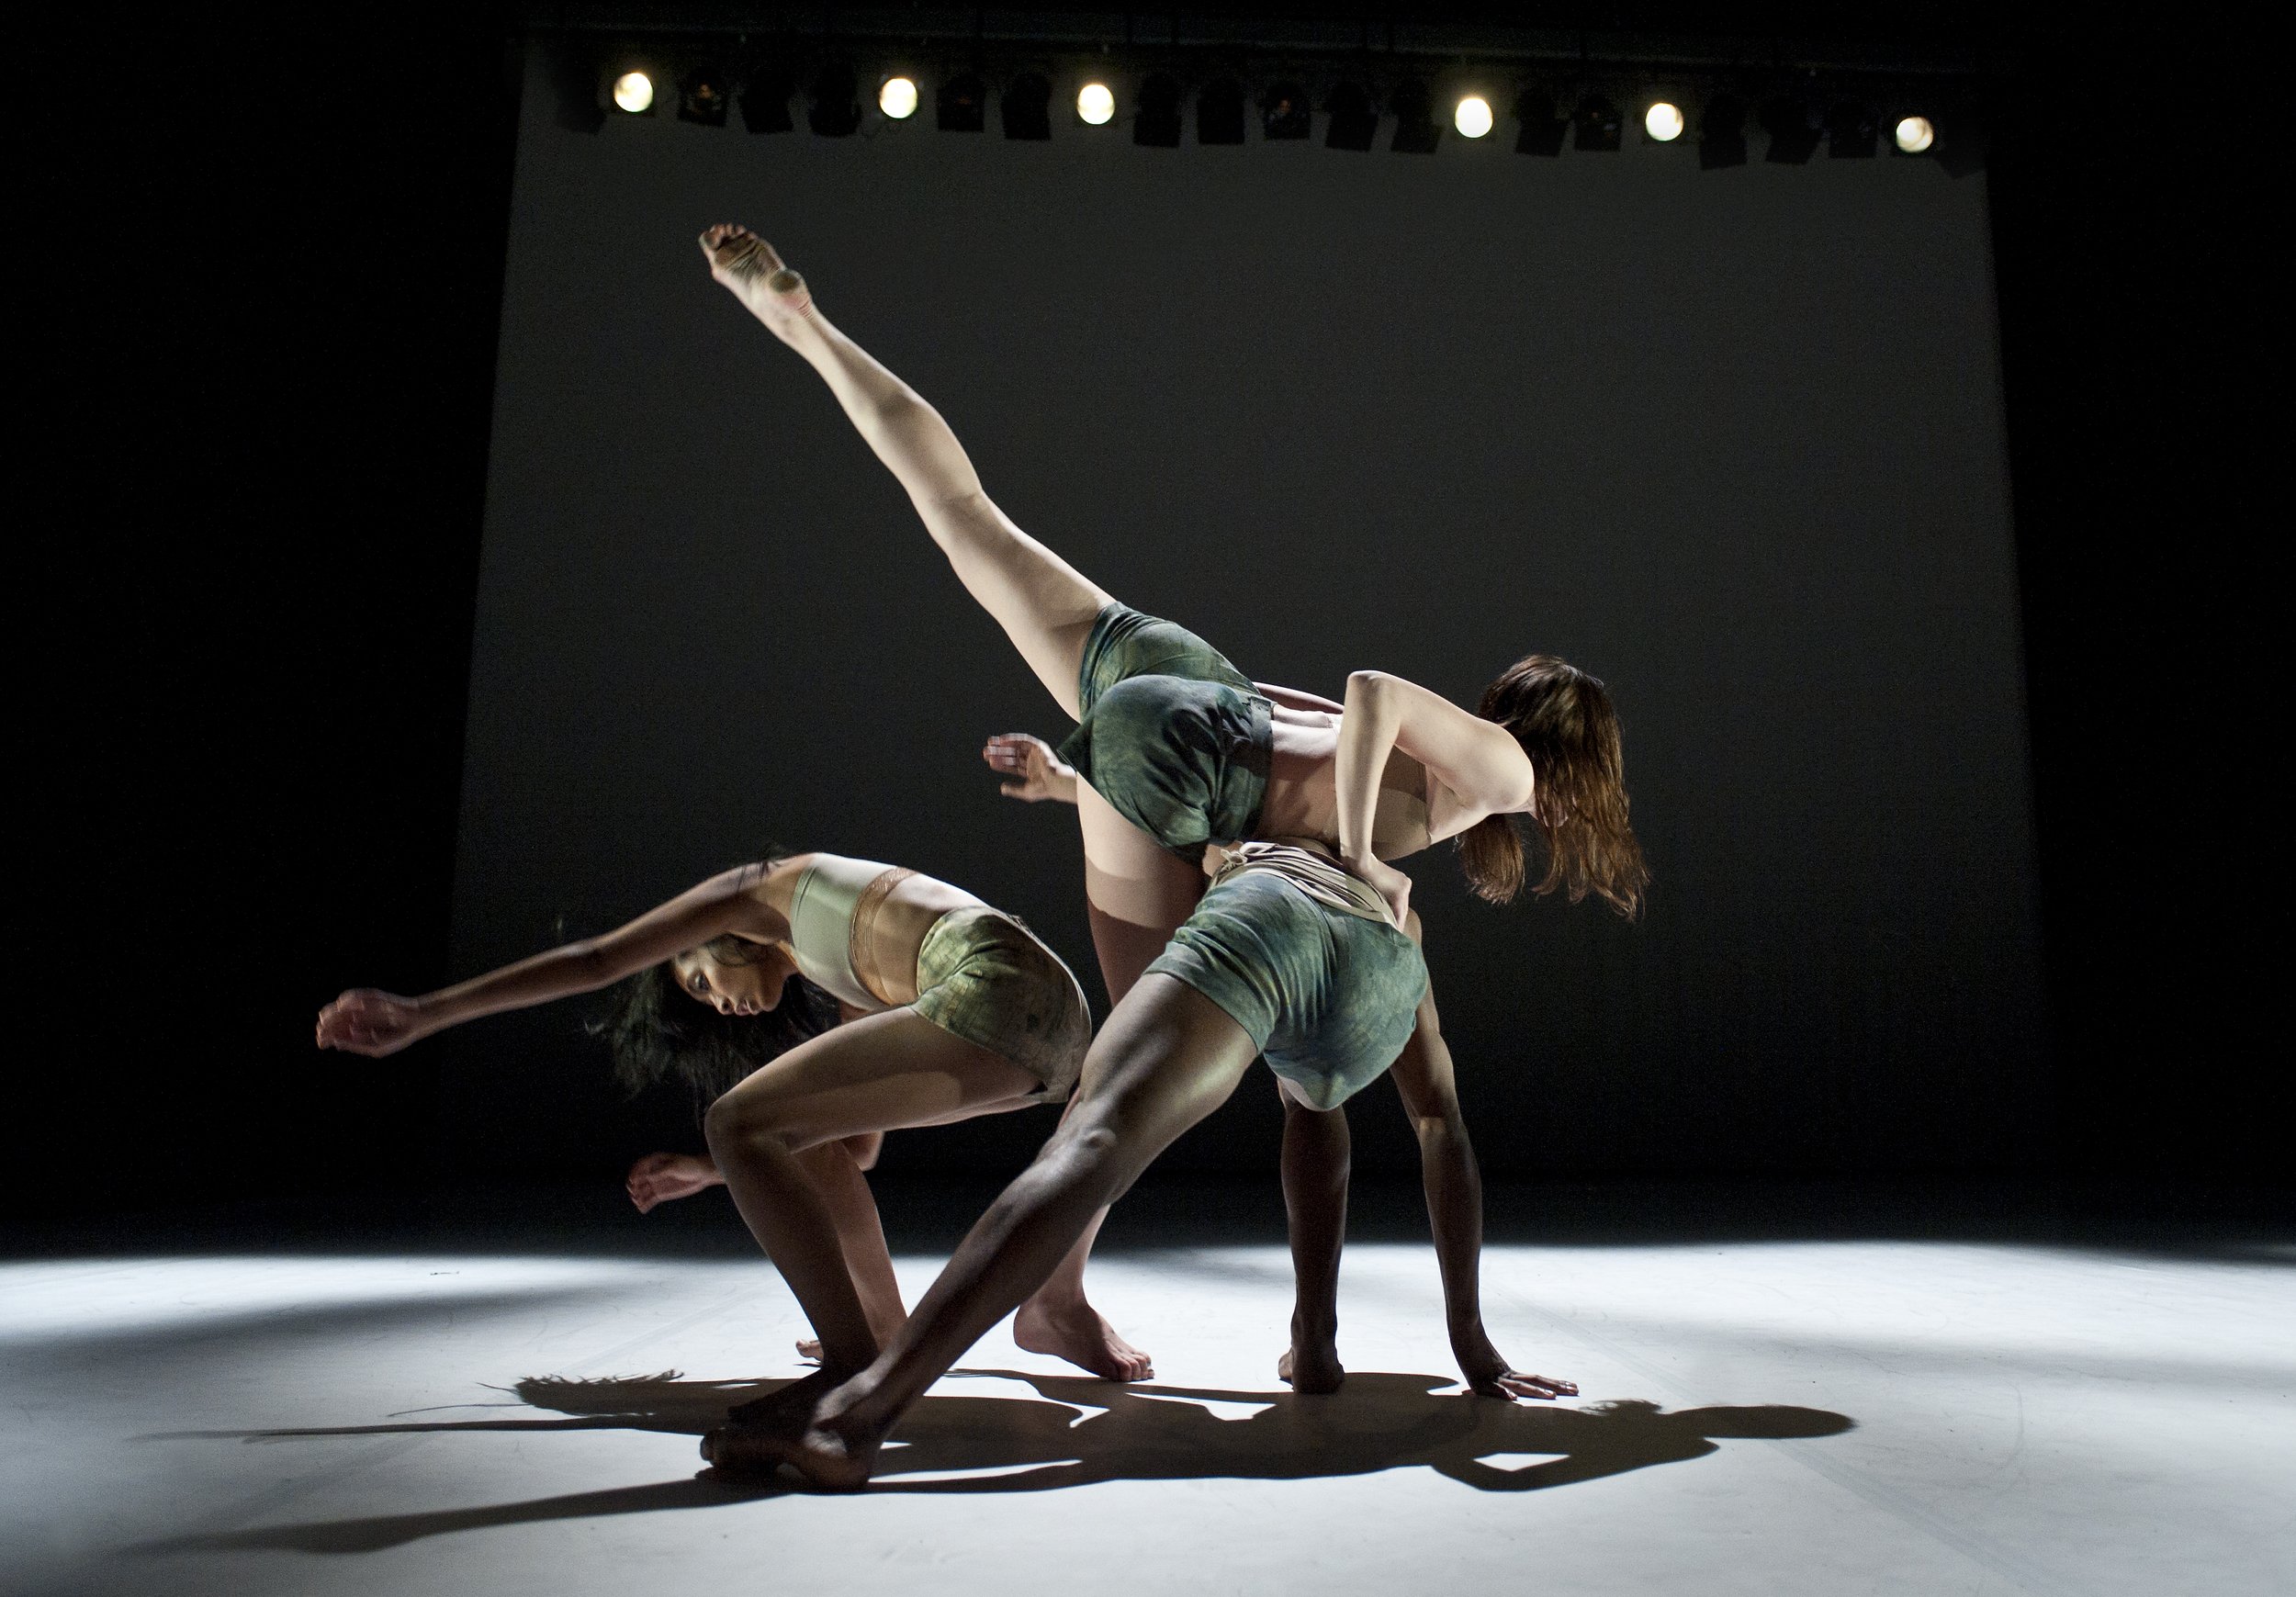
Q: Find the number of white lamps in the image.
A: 6